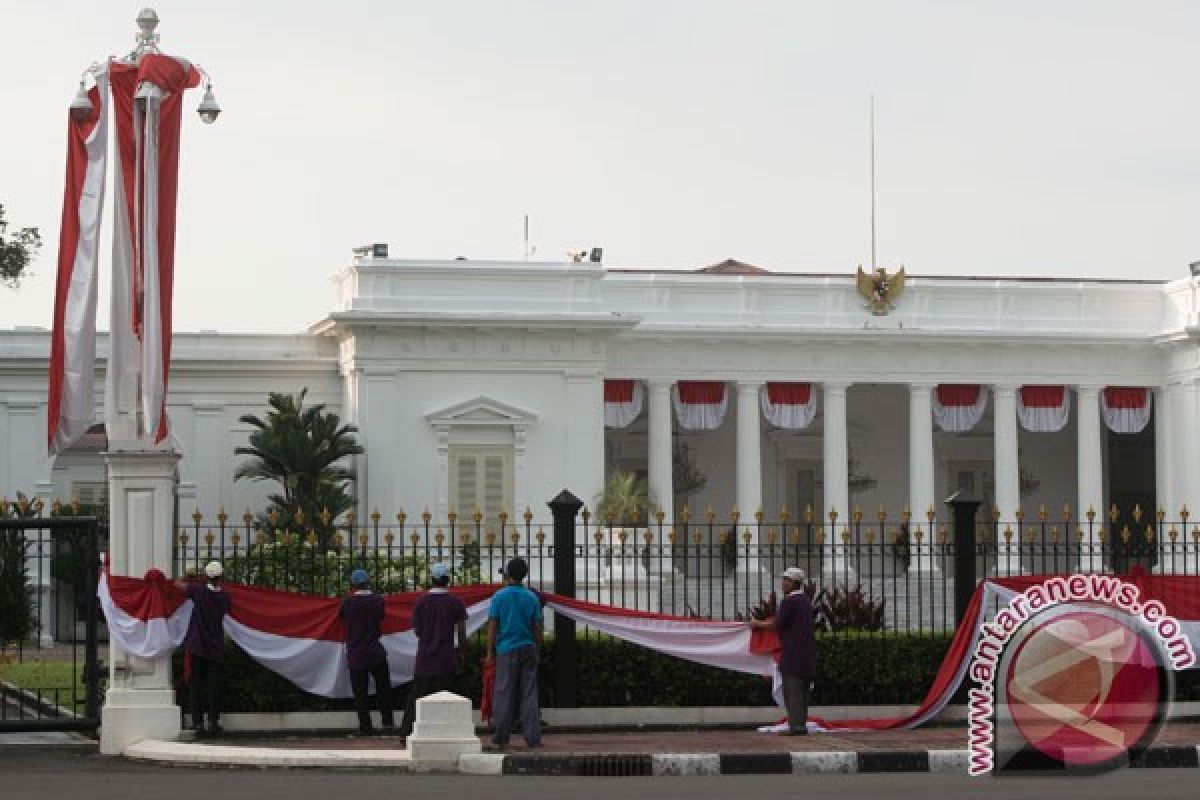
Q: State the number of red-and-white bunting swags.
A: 6